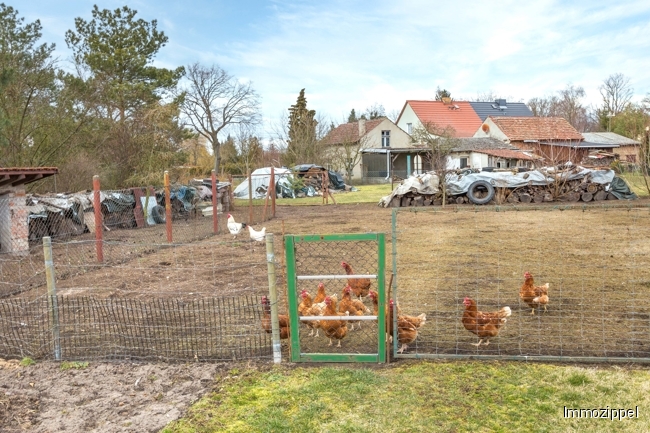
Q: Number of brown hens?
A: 10